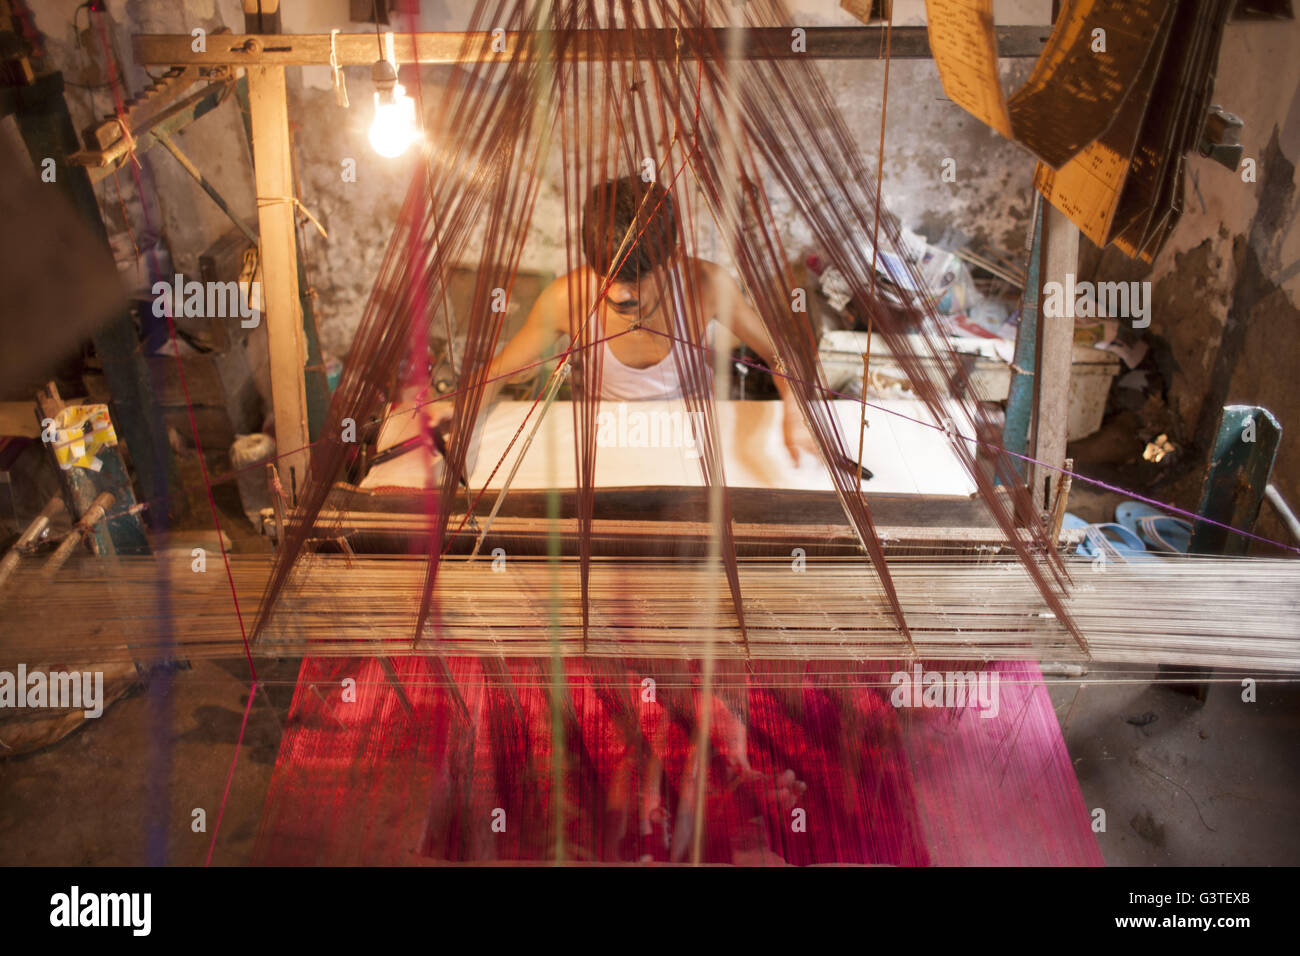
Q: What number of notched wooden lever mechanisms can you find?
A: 1